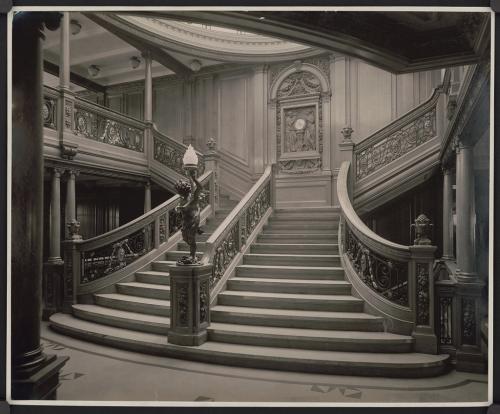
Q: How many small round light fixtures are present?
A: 4